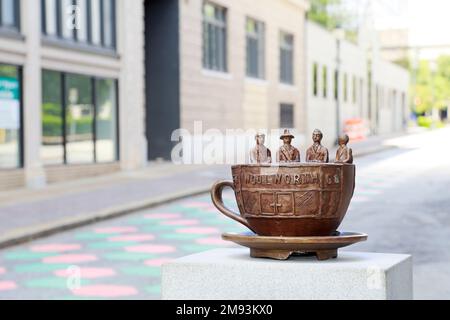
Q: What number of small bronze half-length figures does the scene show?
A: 4